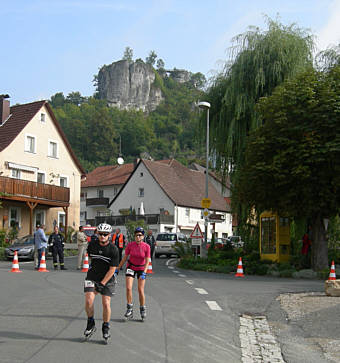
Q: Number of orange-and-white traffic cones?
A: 6